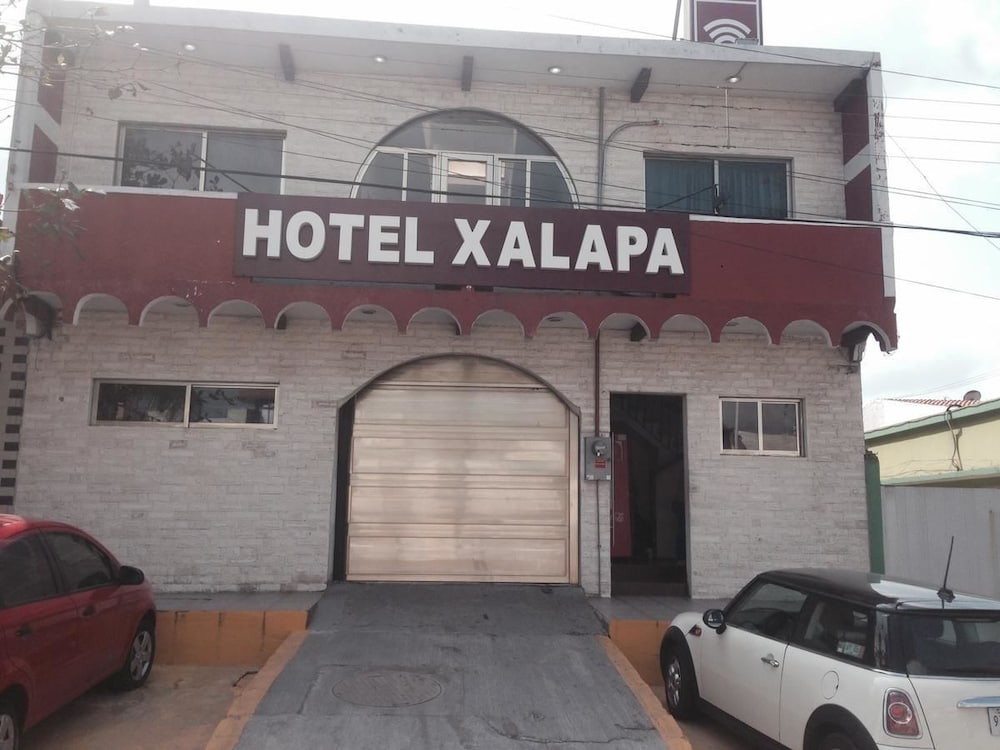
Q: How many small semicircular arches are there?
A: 14